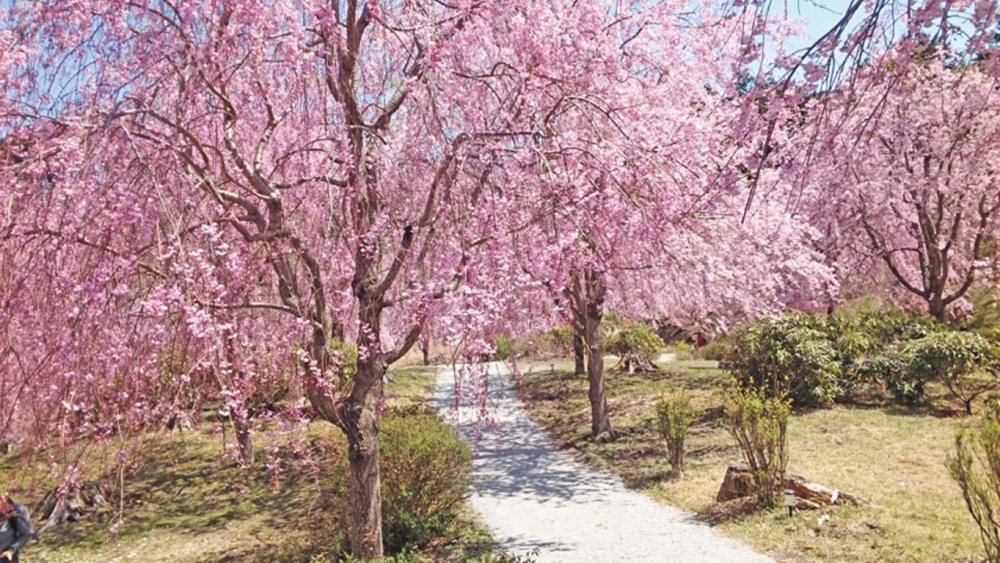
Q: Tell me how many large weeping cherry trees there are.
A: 3